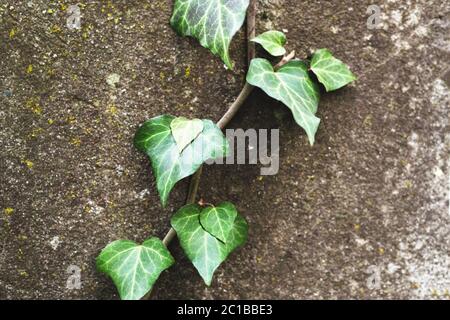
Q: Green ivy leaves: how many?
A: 9